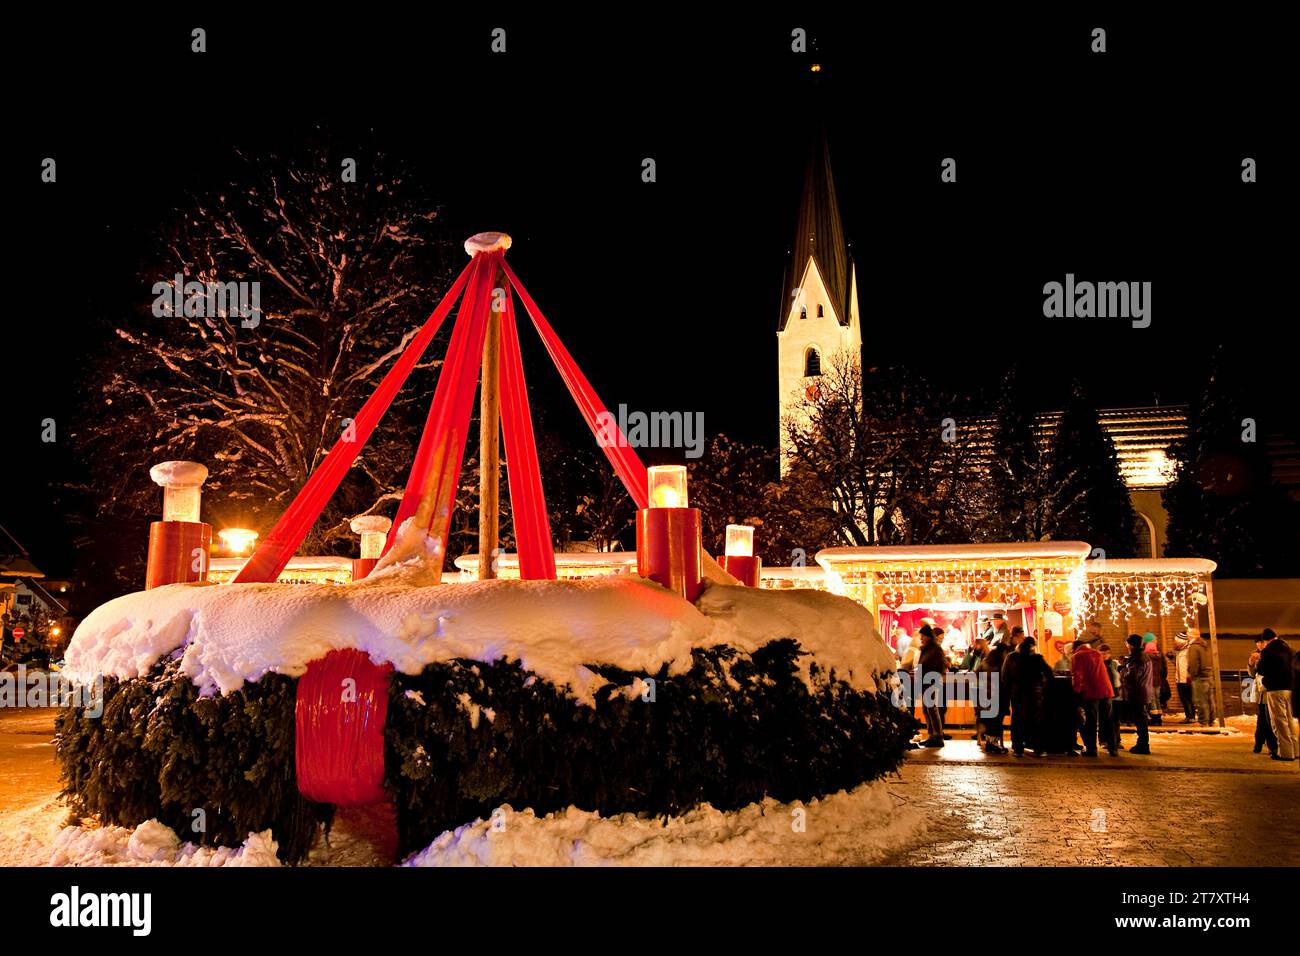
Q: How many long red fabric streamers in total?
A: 4